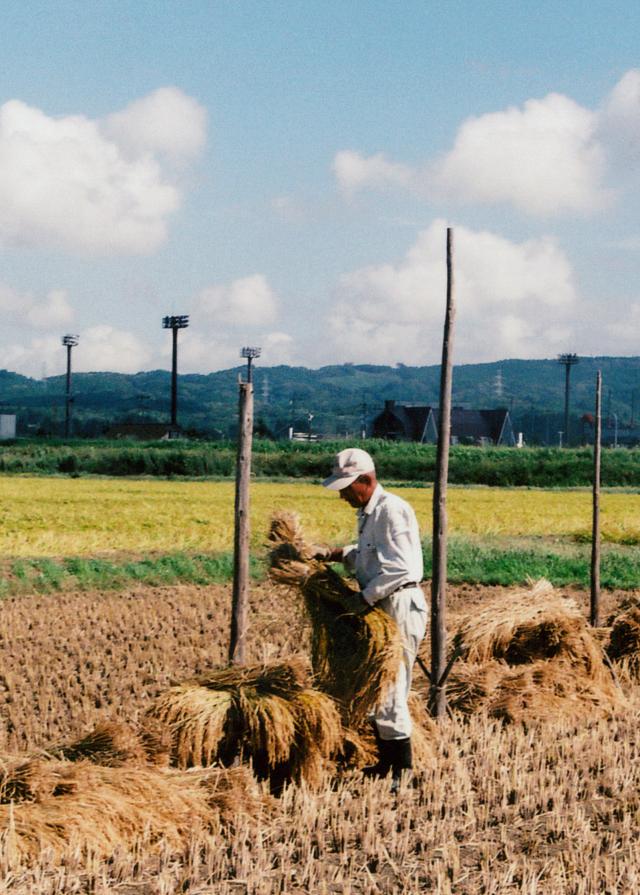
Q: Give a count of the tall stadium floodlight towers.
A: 4